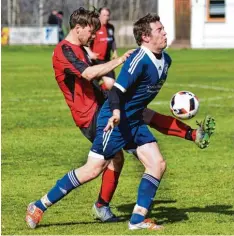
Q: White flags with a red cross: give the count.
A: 0